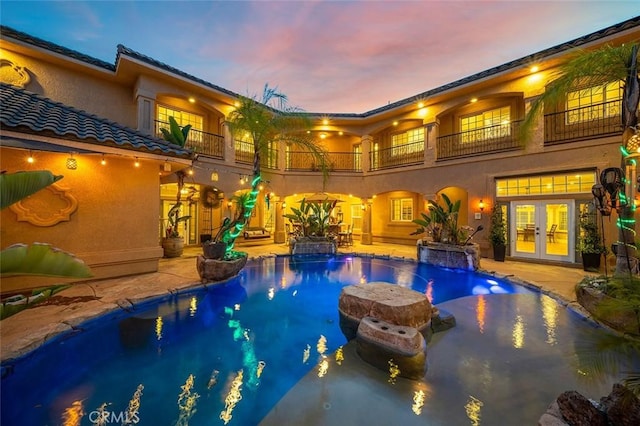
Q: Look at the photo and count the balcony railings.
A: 6